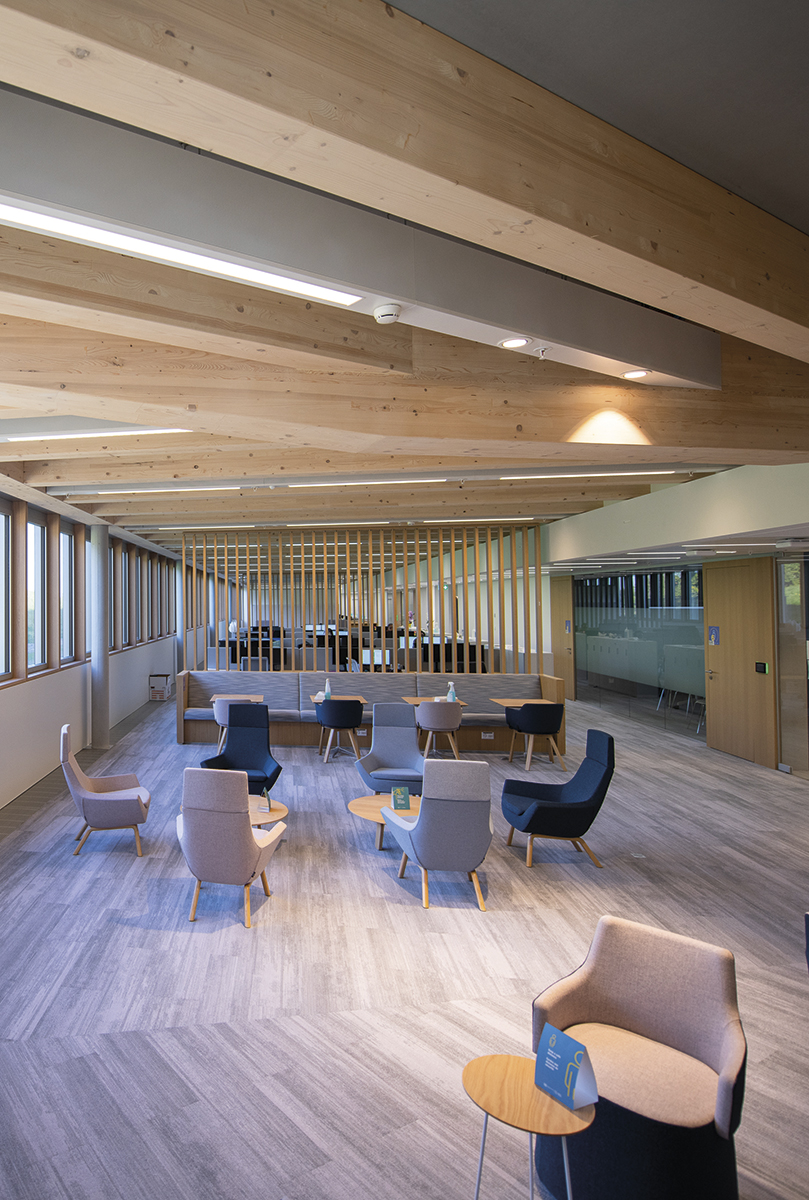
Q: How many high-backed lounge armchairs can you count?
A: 6